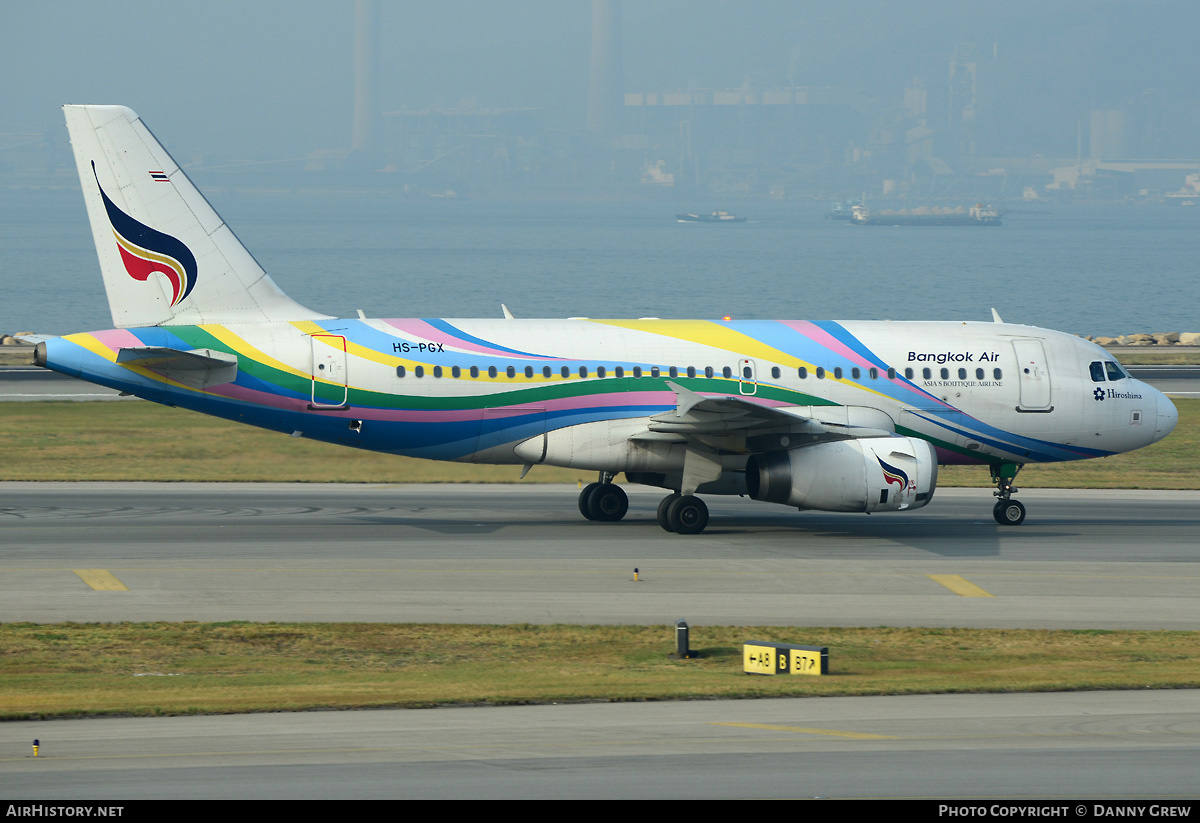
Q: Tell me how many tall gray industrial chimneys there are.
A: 2